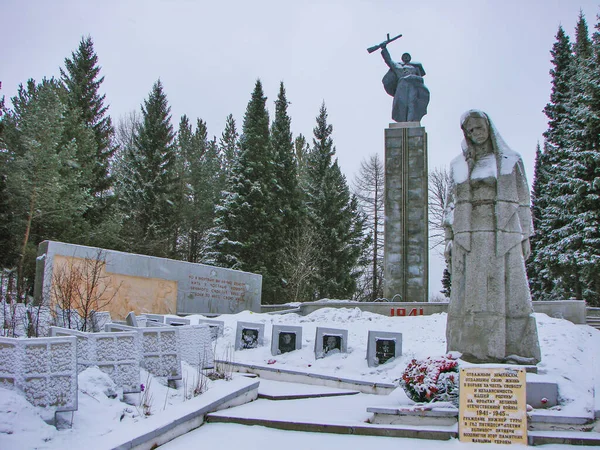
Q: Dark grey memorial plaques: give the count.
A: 4